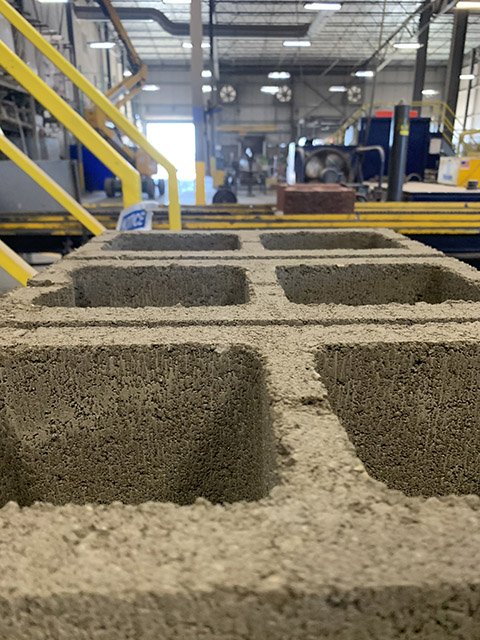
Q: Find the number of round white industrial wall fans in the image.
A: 3